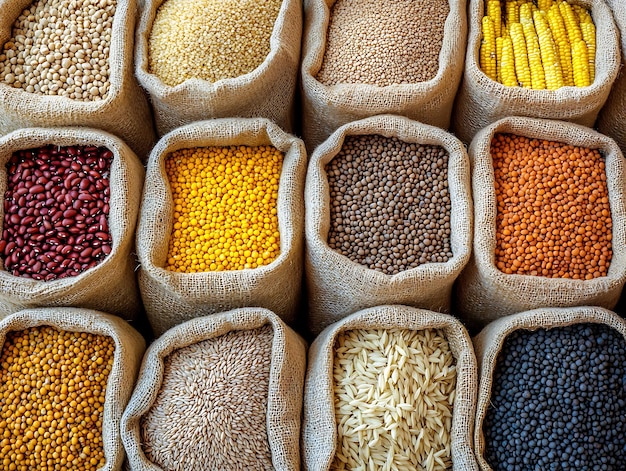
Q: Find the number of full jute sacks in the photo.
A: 12